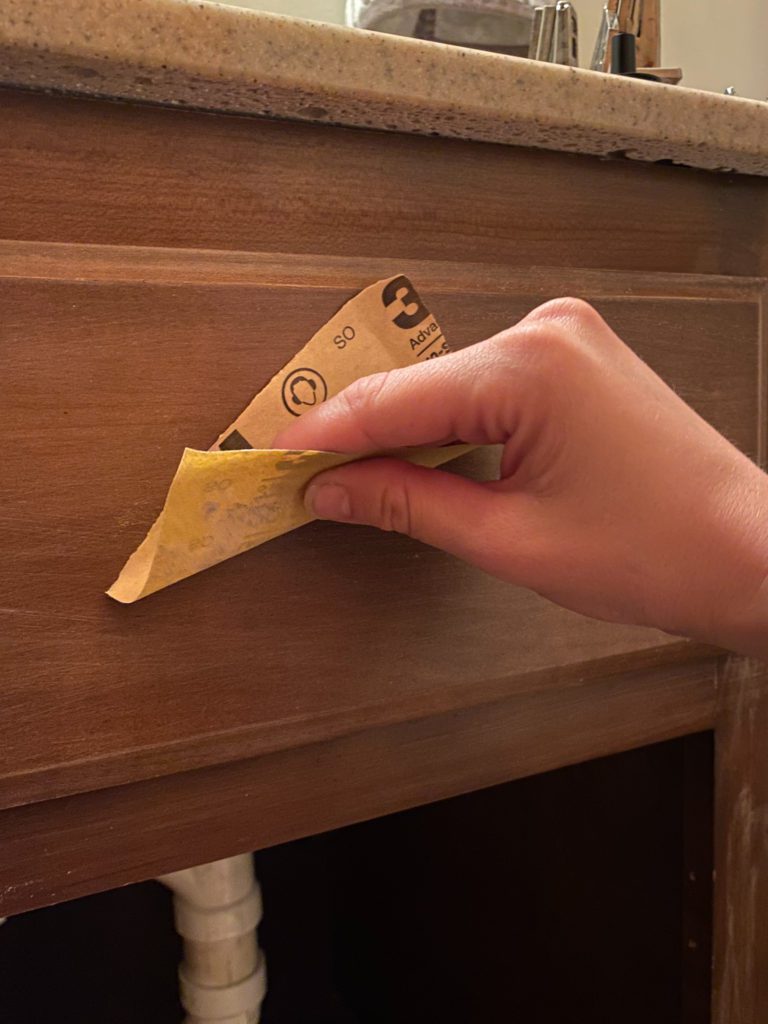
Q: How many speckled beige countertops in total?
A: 1